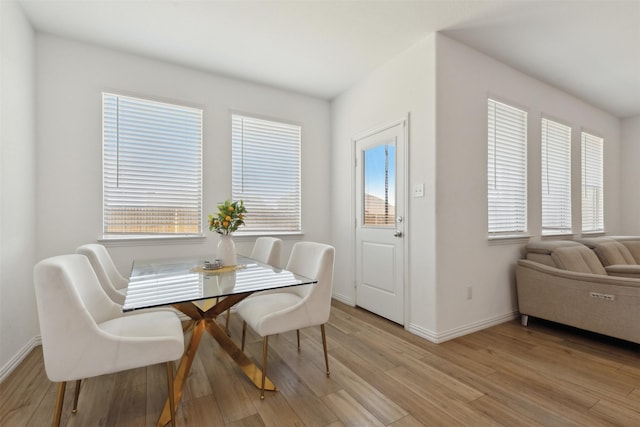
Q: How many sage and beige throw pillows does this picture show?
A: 0